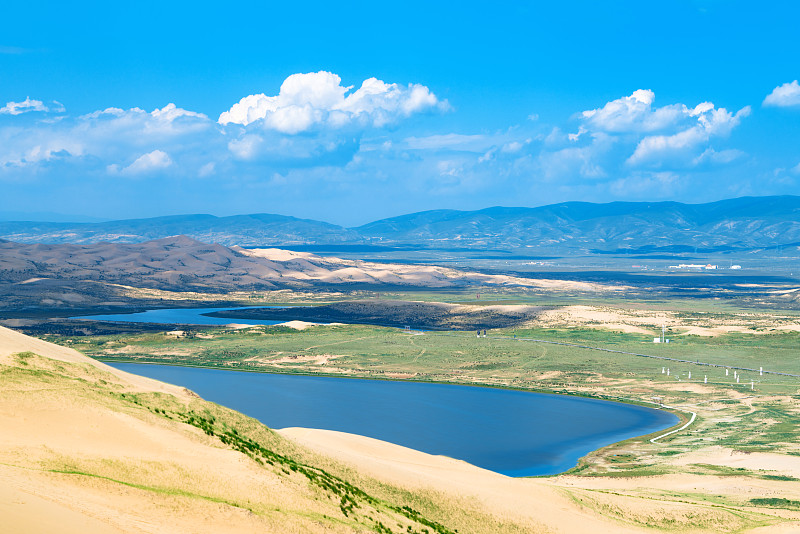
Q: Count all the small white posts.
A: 9